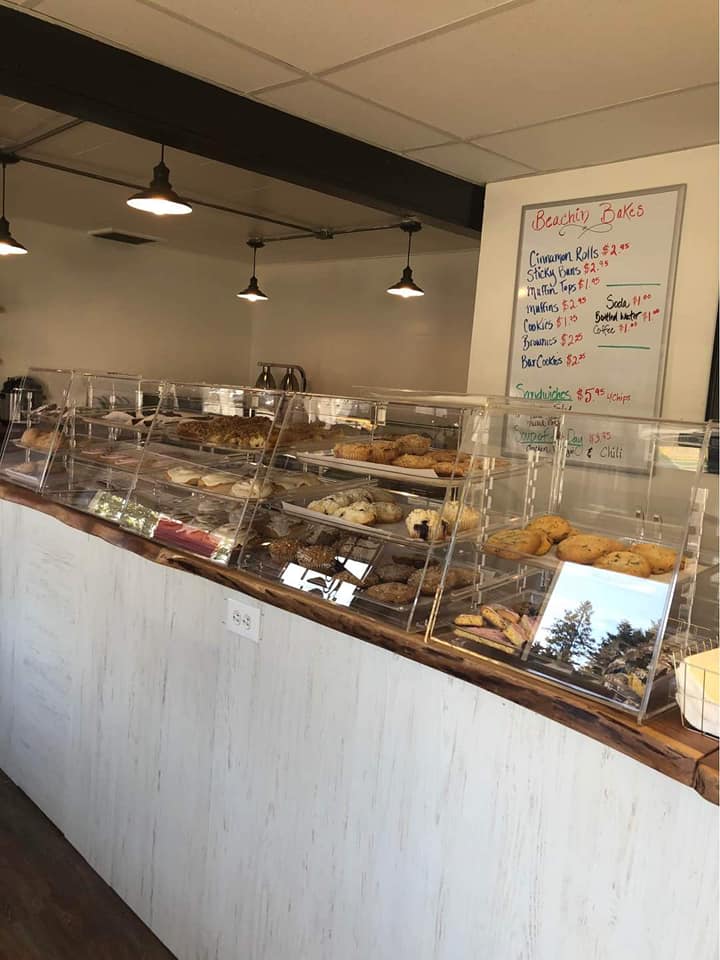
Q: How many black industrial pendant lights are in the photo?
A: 4